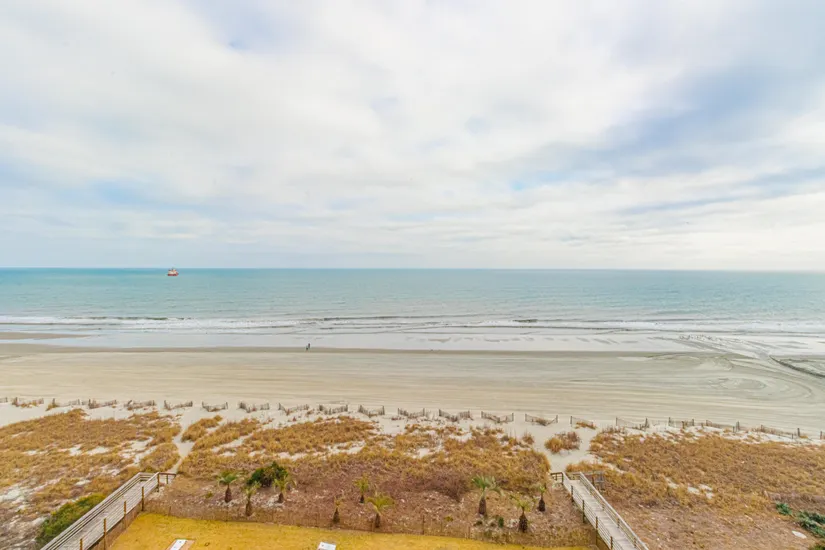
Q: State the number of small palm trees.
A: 9